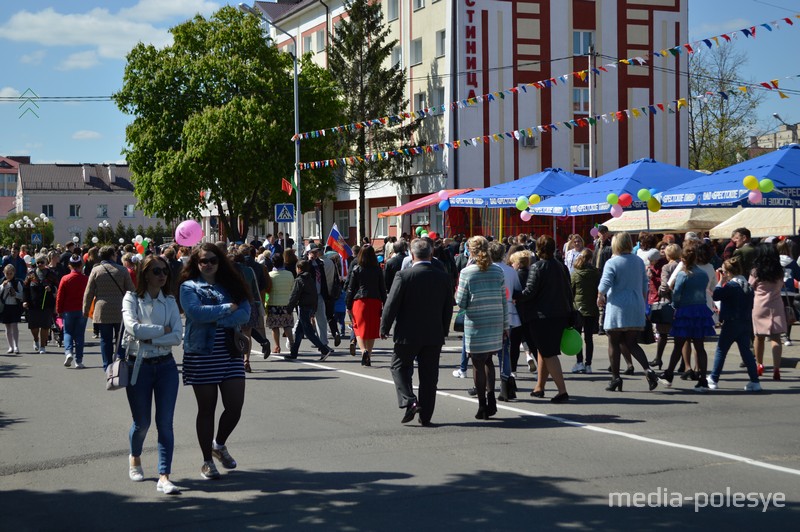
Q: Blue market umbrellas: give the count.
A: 3